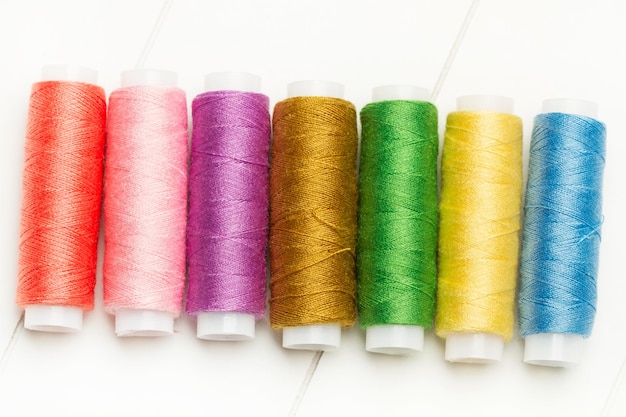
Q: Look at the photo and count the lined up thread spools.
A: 7